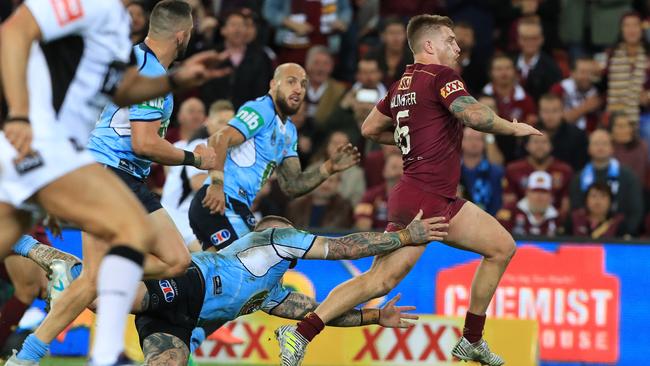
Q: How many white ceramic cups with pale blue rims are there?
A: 0